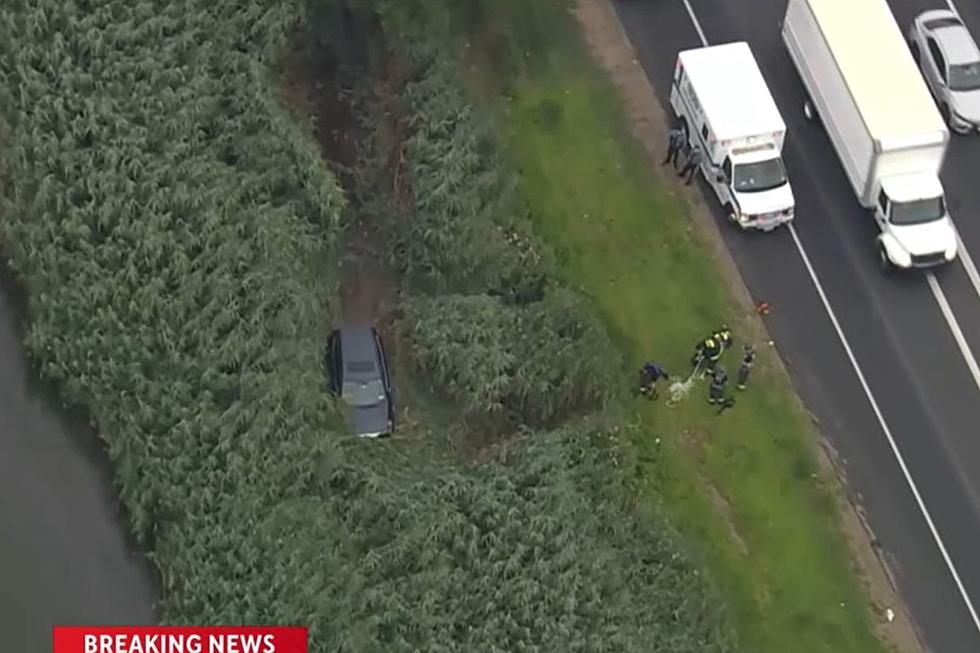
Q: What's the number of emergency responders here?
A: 7